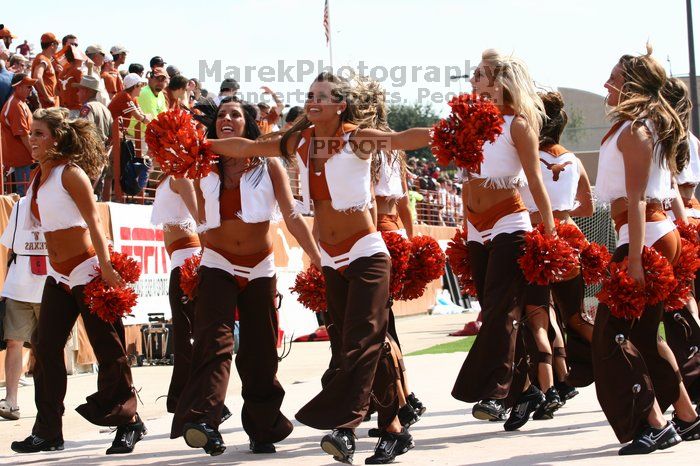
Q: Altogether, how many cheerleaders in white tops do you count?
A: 9